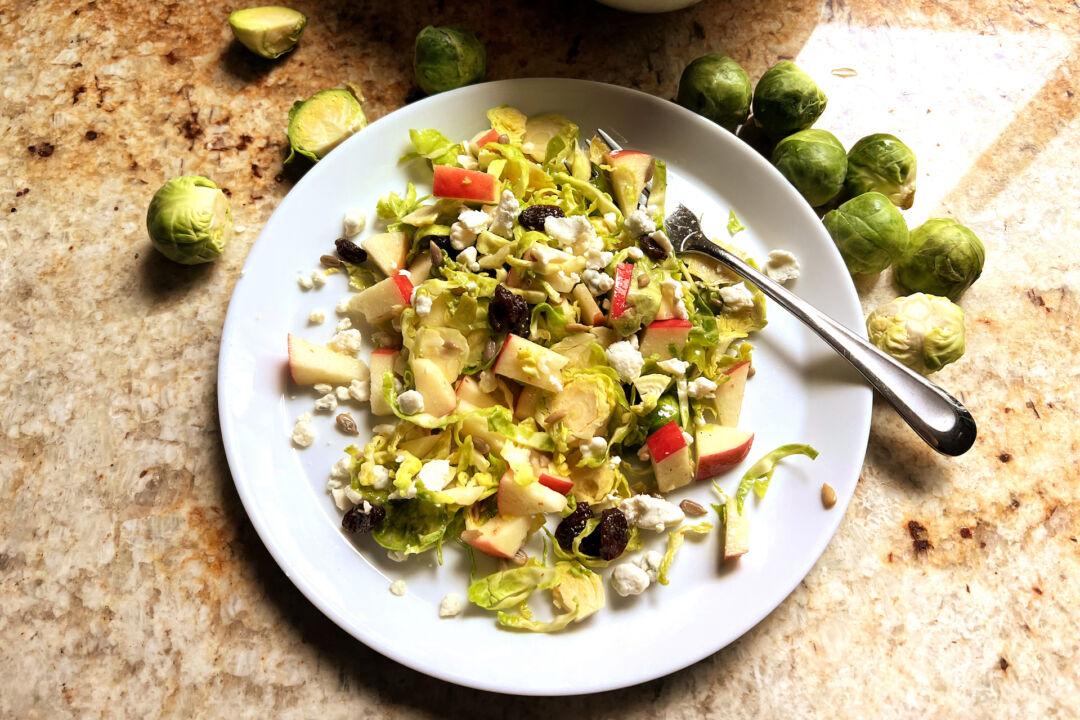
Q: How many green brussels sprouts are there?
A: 11